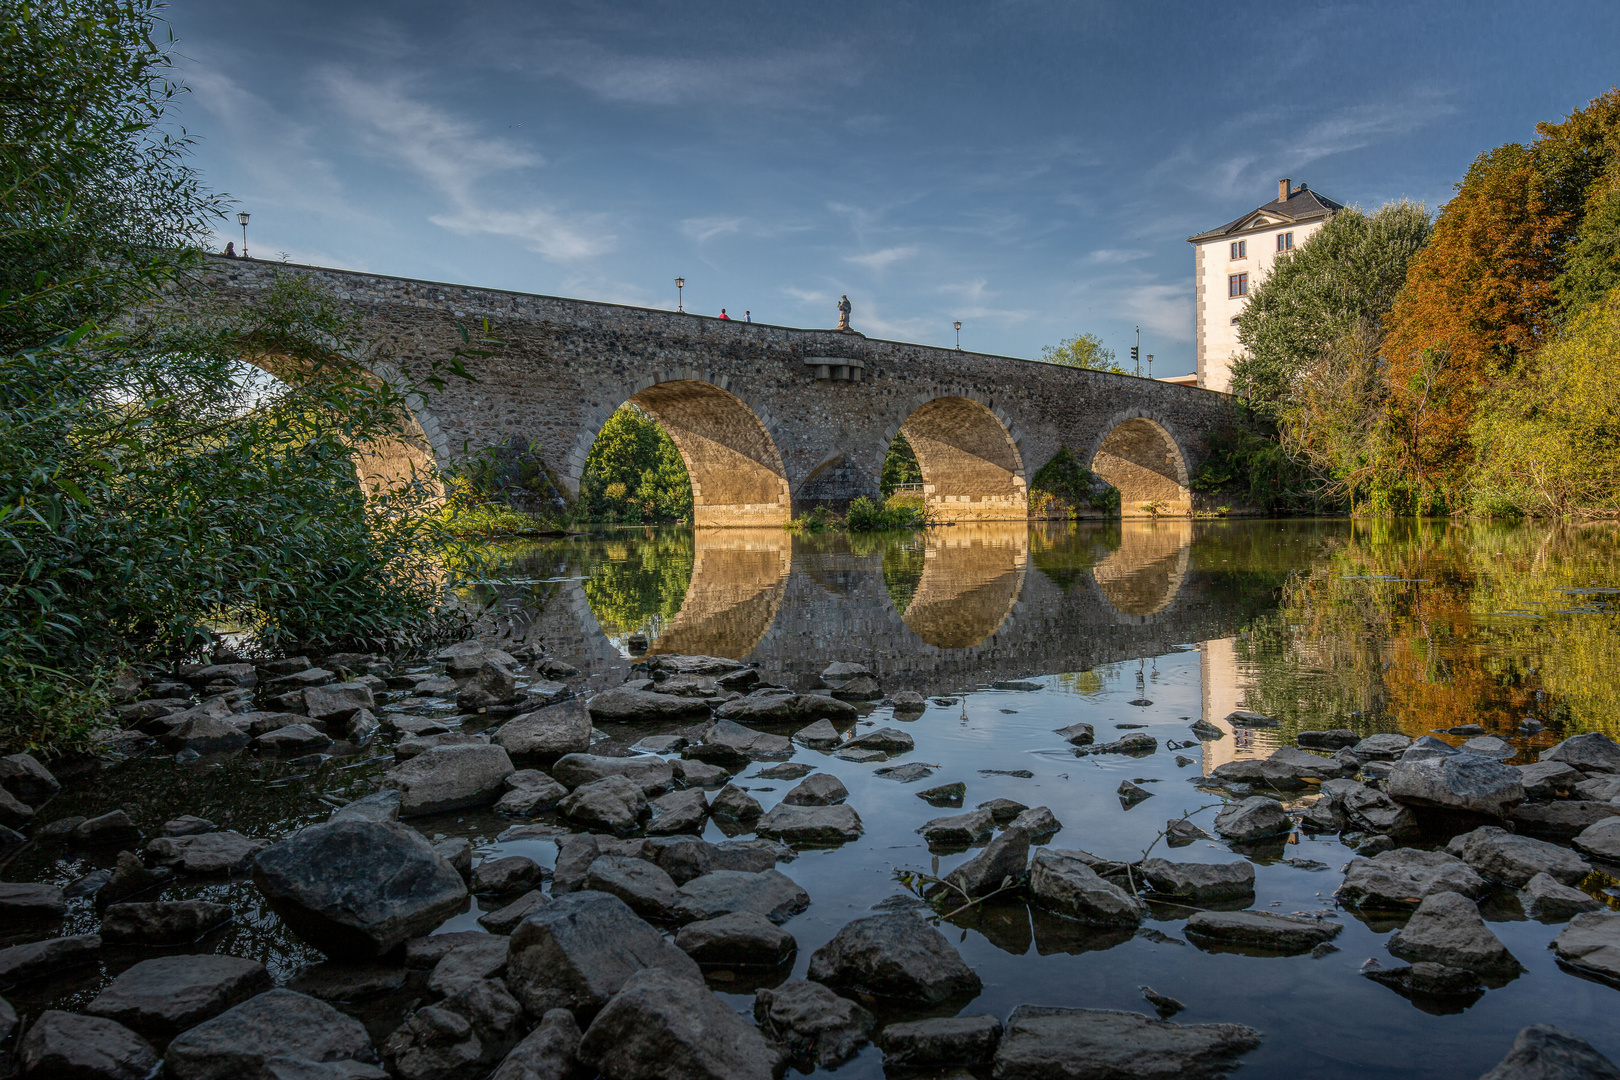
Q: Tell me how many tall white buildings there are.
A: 1